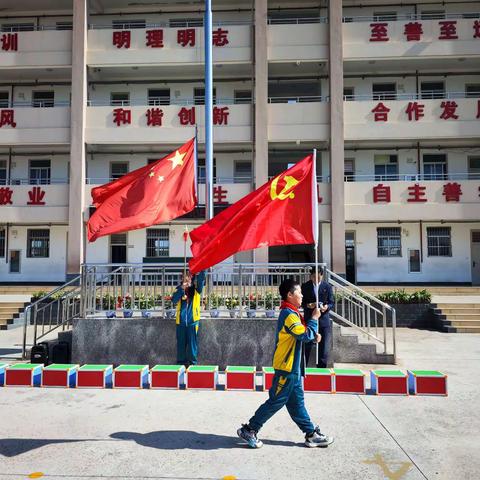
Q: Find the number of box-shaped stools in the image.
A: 13